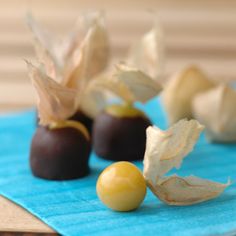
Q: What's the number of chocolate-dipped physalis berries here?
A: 3